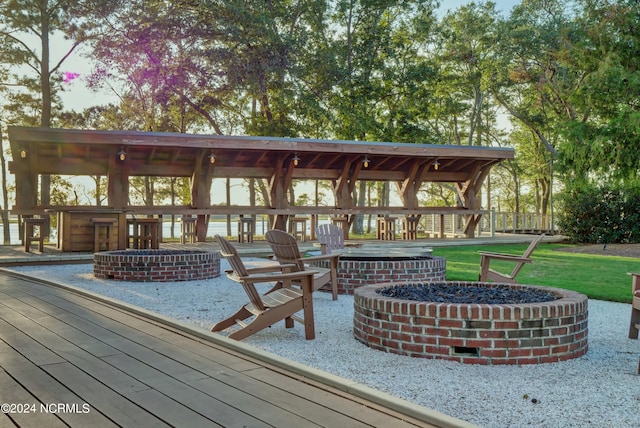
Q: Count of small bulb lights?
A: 6